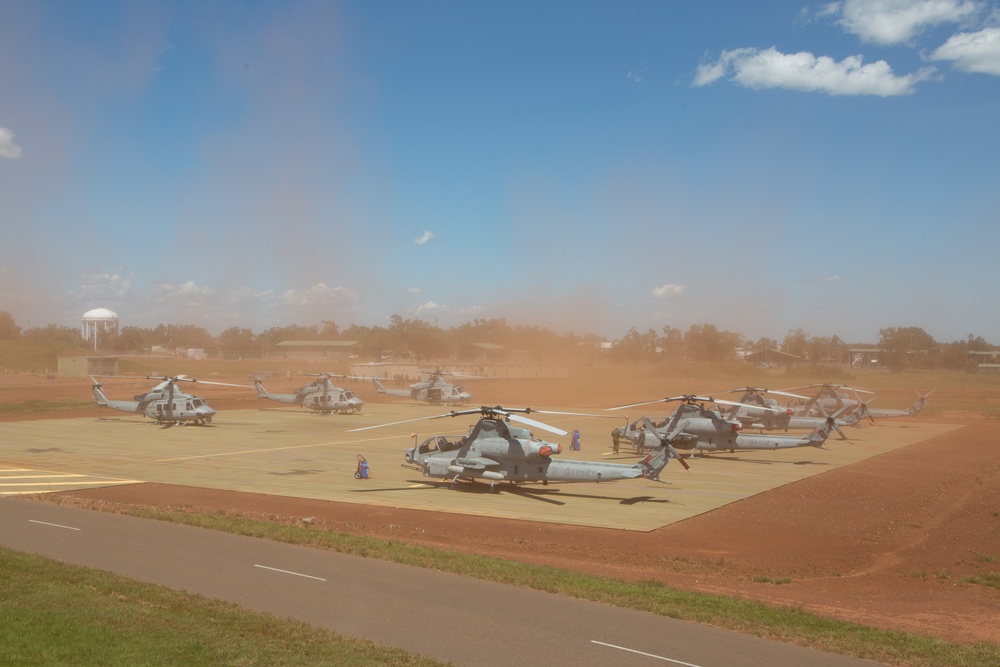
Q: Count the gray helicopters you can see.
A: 7